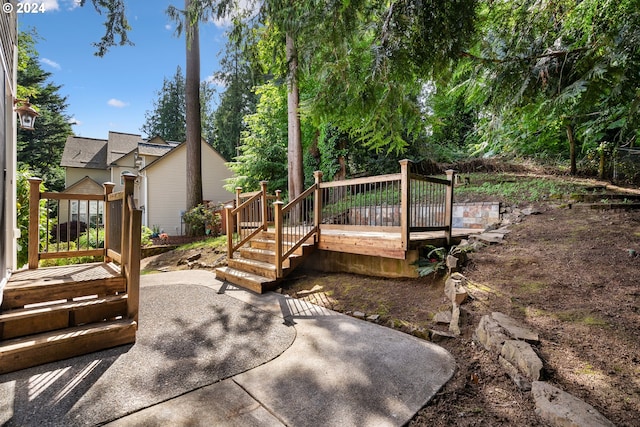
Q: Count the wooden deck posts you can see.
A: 12